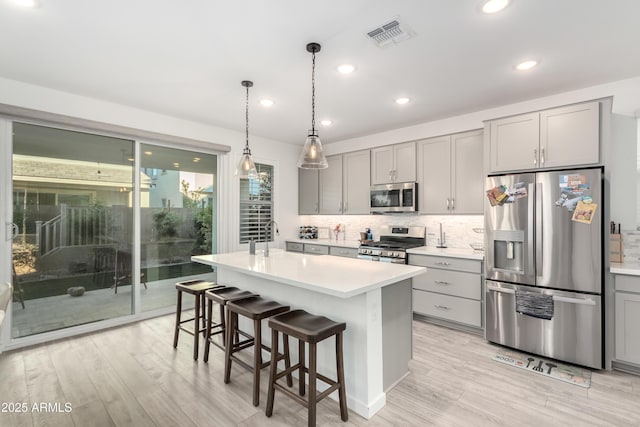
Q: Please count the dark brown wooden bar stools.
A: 4